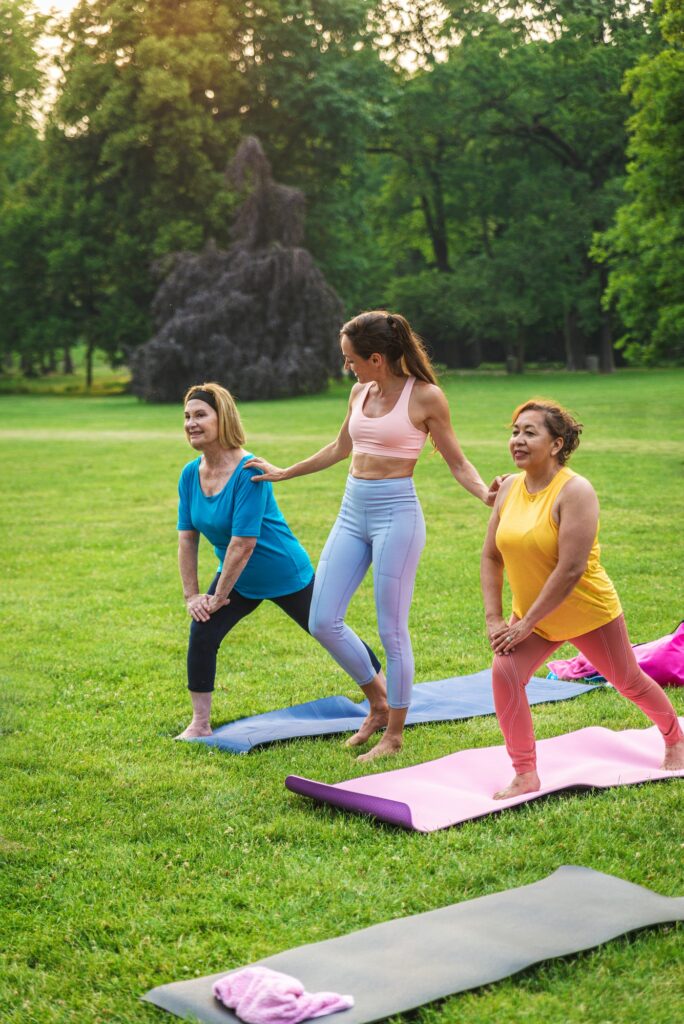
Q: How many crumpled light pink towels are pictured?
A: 1